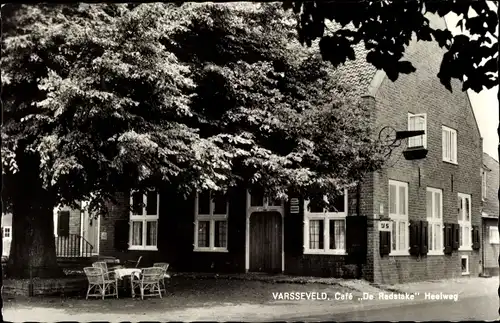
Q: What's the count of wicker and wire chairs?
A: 4